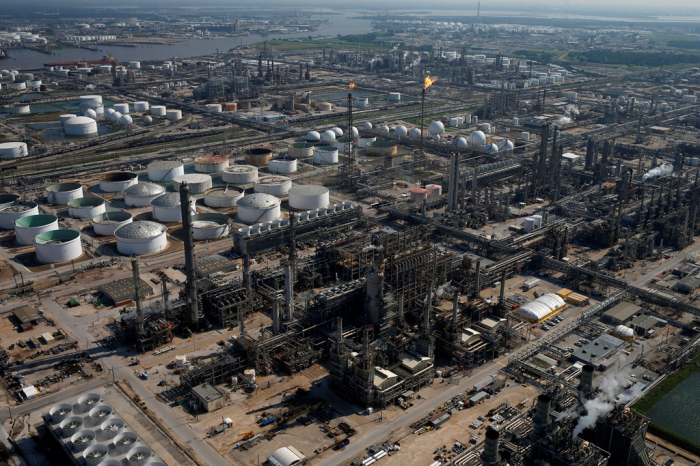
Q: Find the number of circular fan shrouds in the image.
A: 11